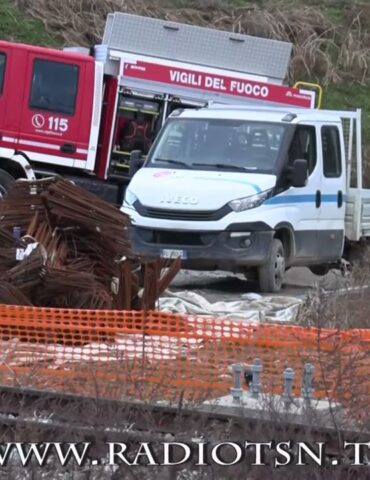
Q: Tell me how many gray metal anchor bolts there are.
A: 4